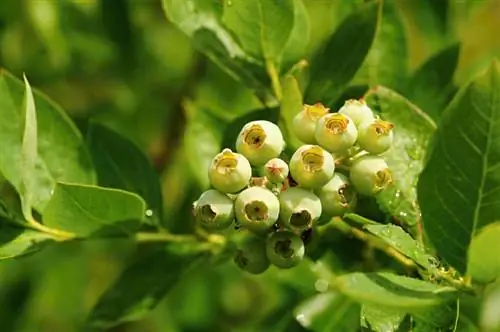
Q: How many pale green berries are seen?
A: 15